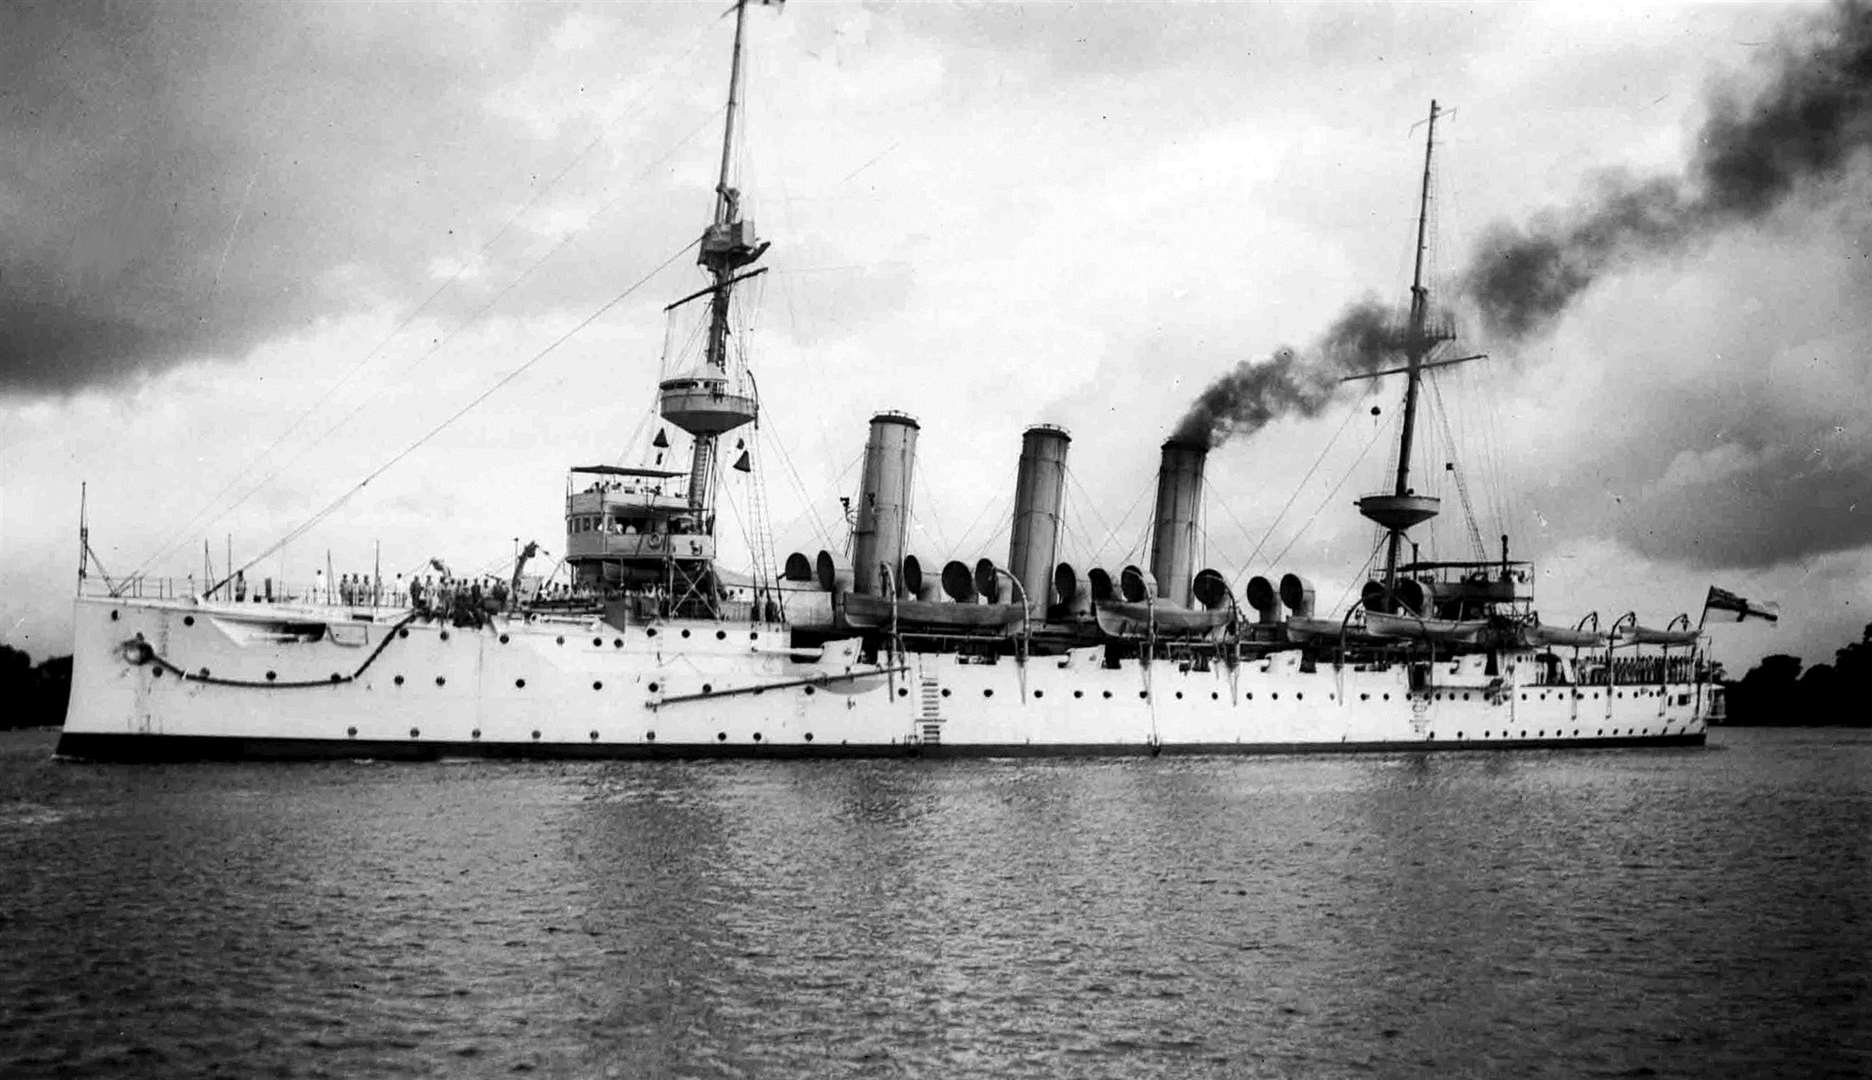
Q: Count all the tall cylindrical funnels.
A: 3